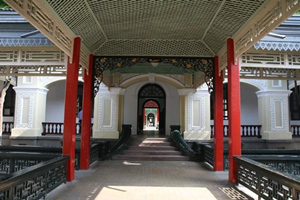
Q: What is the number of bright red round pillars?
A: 4